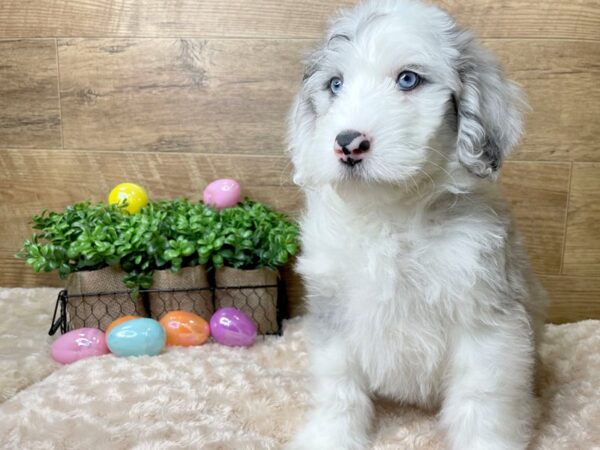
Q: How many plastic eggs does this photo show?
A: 7